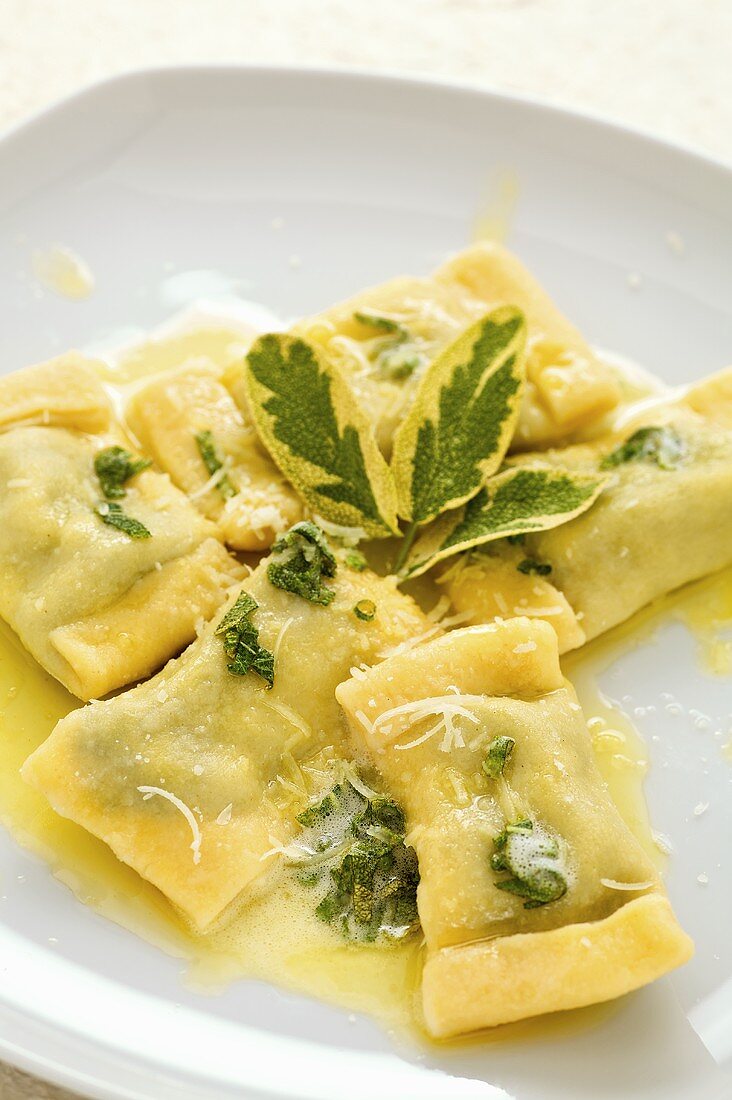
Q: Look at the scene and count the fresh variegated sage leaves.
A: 3